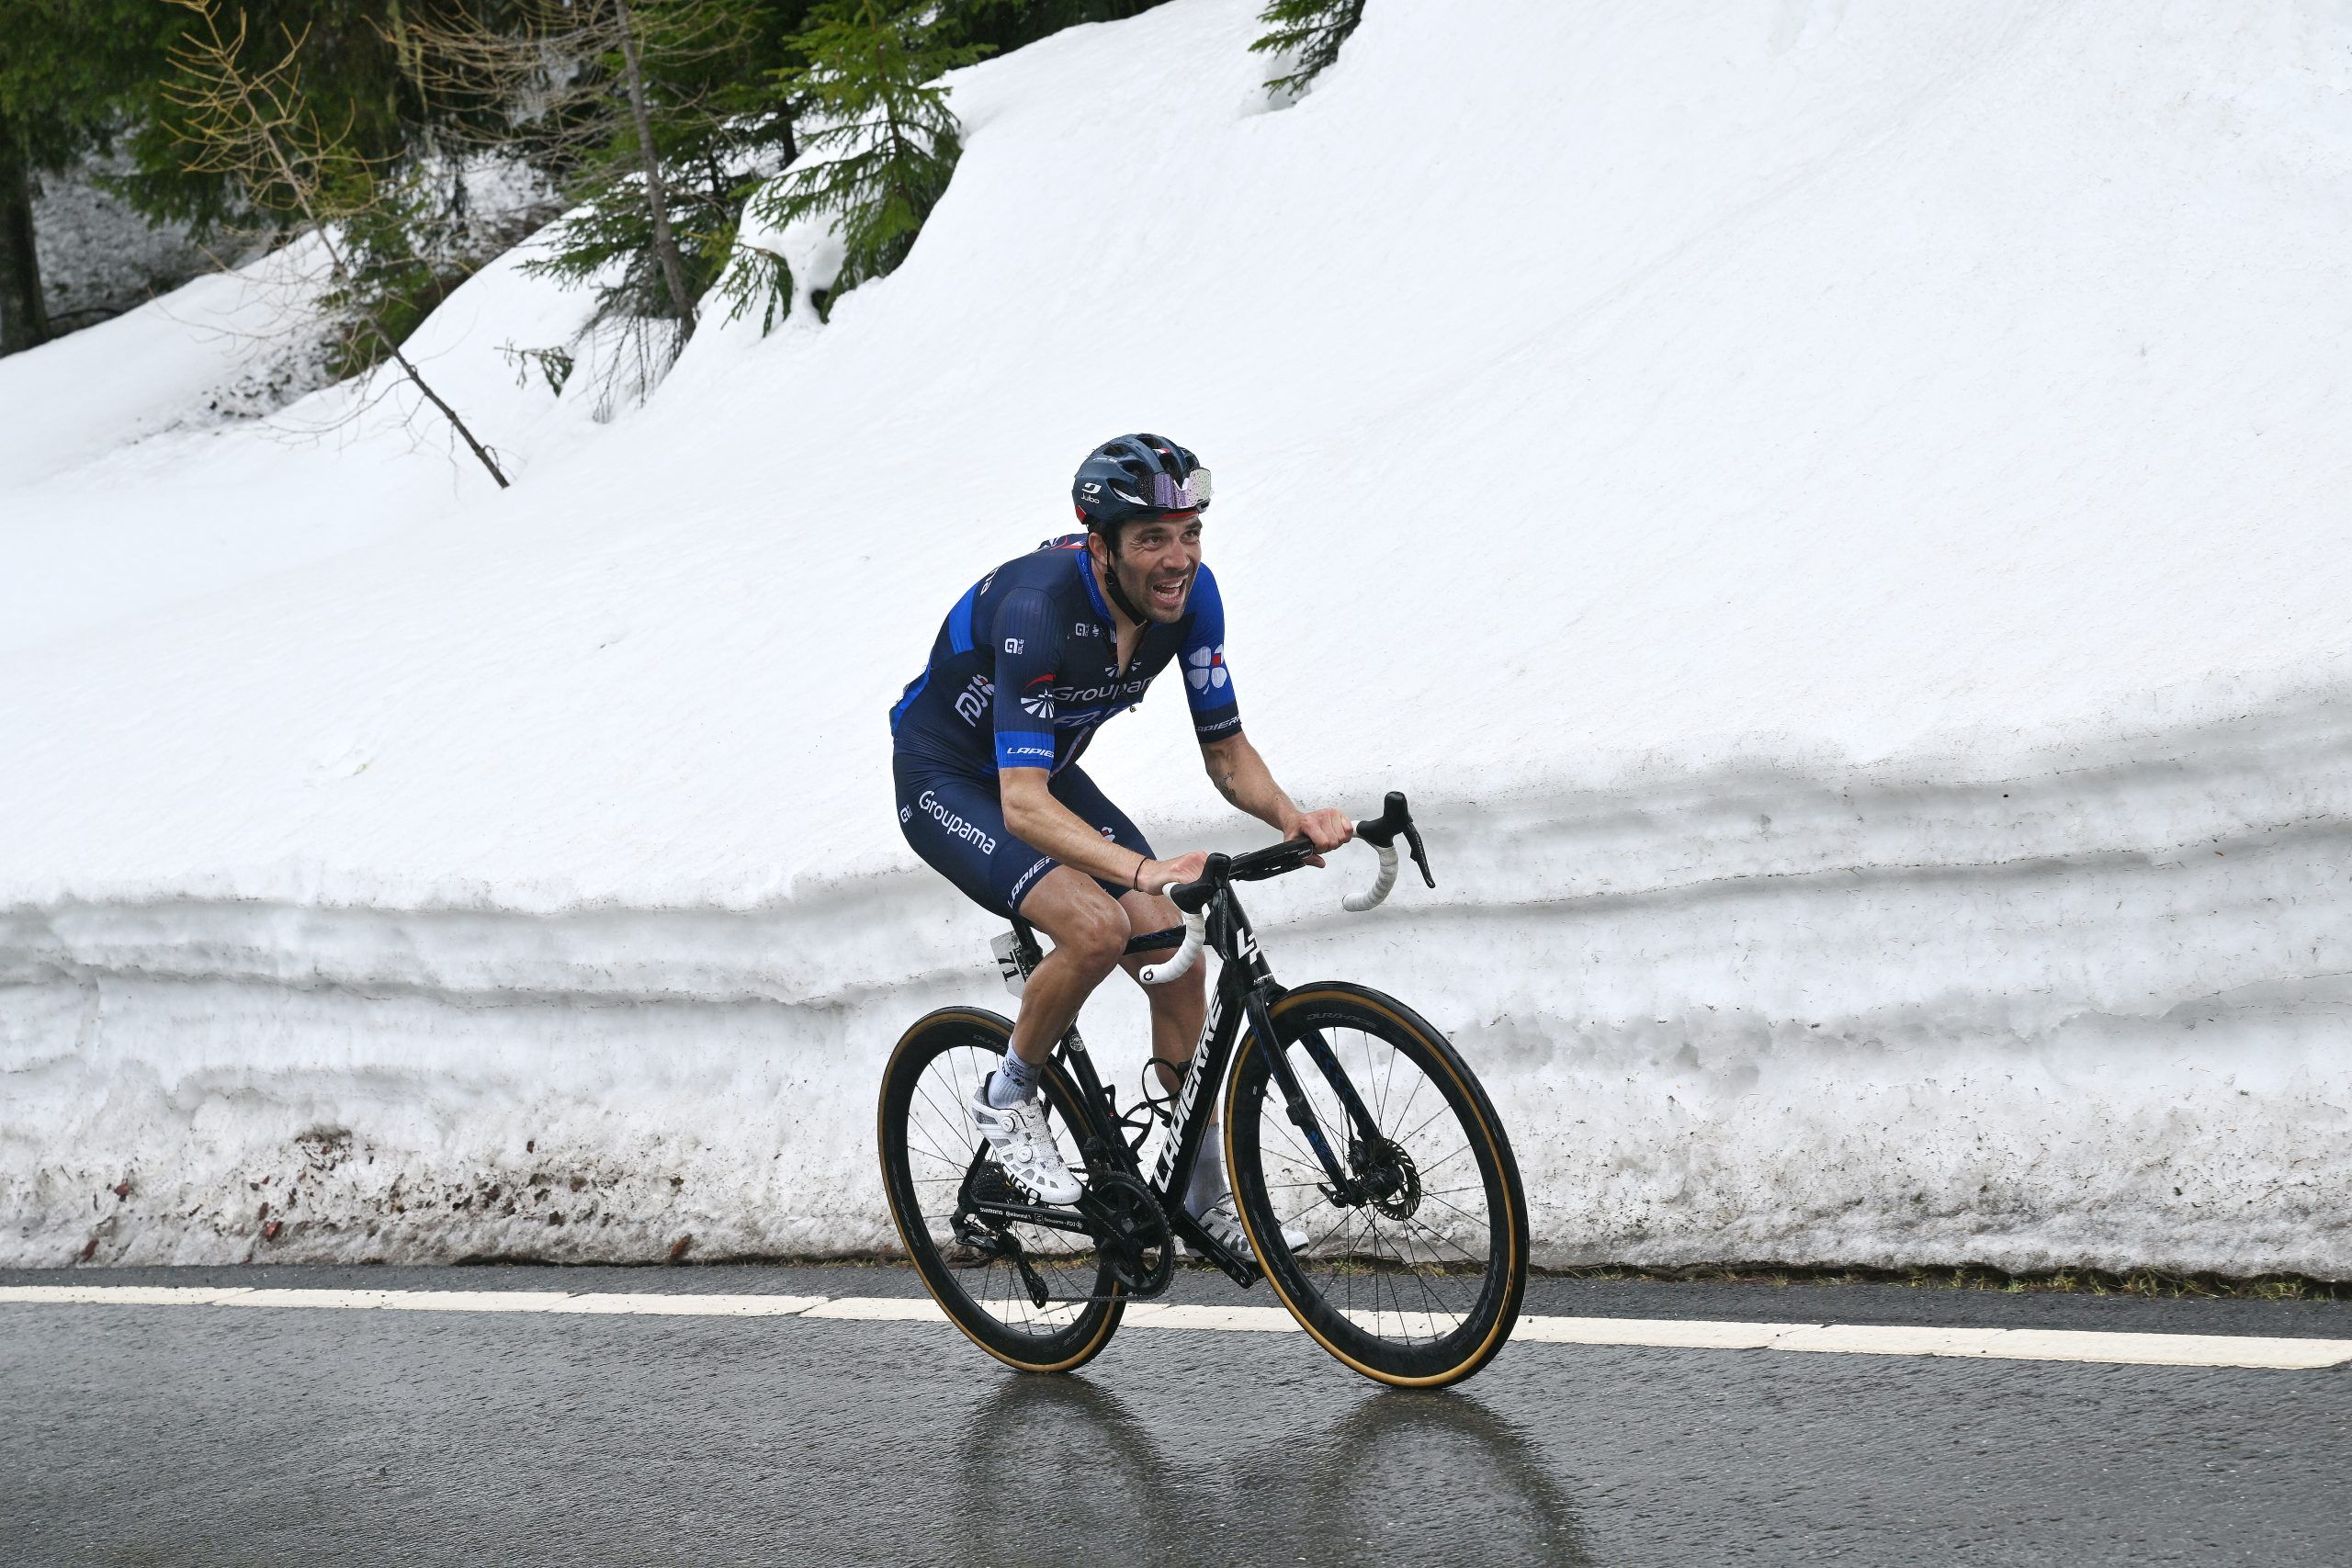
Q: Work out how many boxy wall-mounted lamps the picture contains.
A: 0